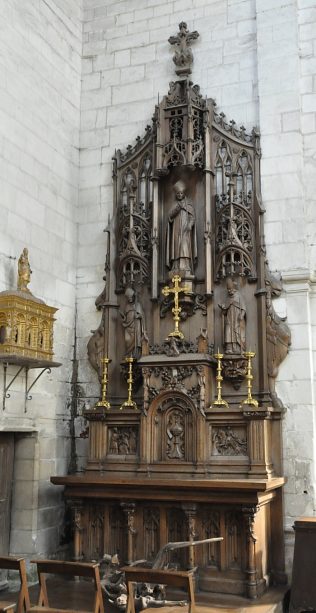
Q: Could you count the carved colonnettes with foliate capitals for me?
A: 4